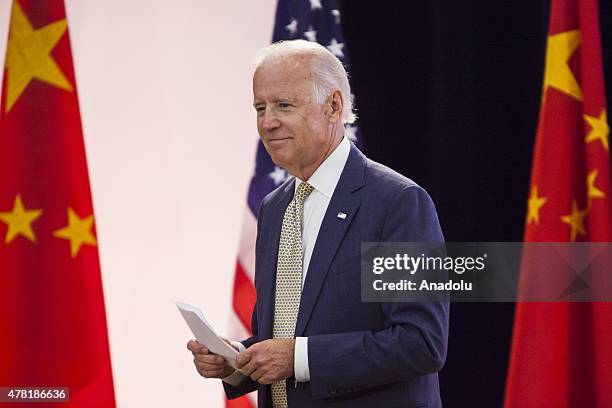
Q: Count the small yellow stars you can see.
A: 6